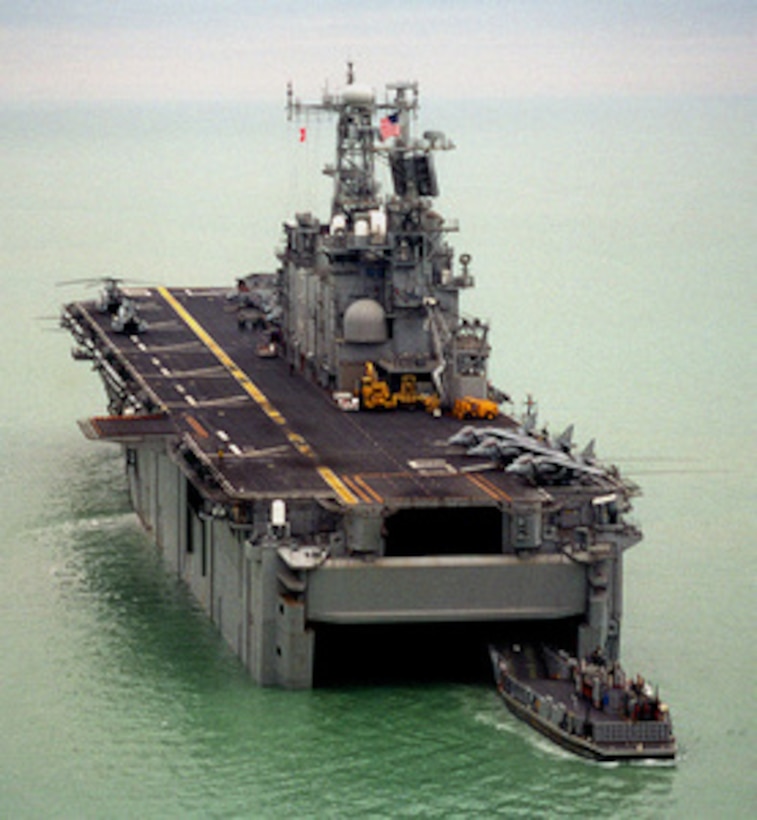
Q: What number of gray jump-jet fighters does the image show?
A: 3